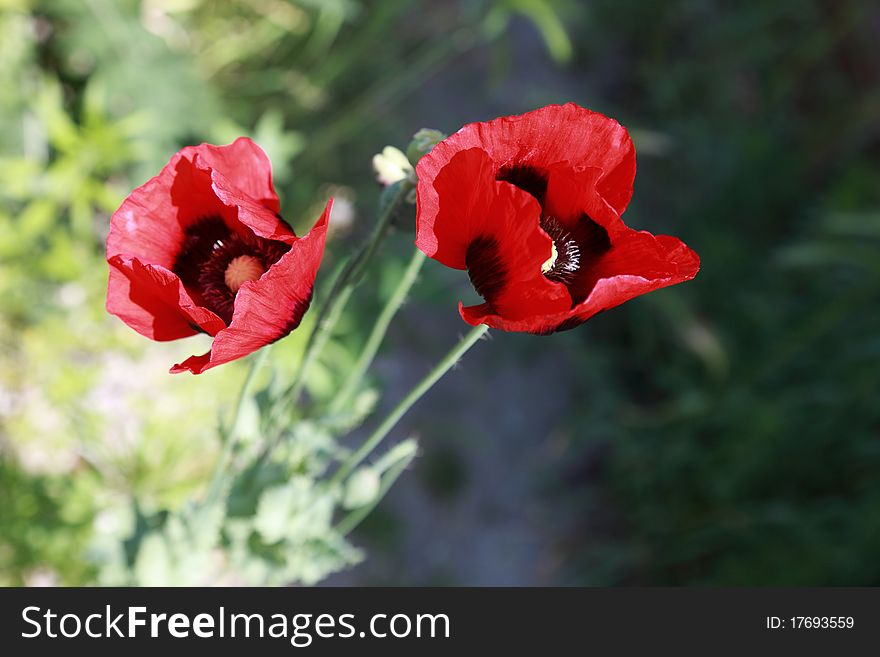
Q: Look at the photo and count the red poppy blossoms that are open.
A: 2